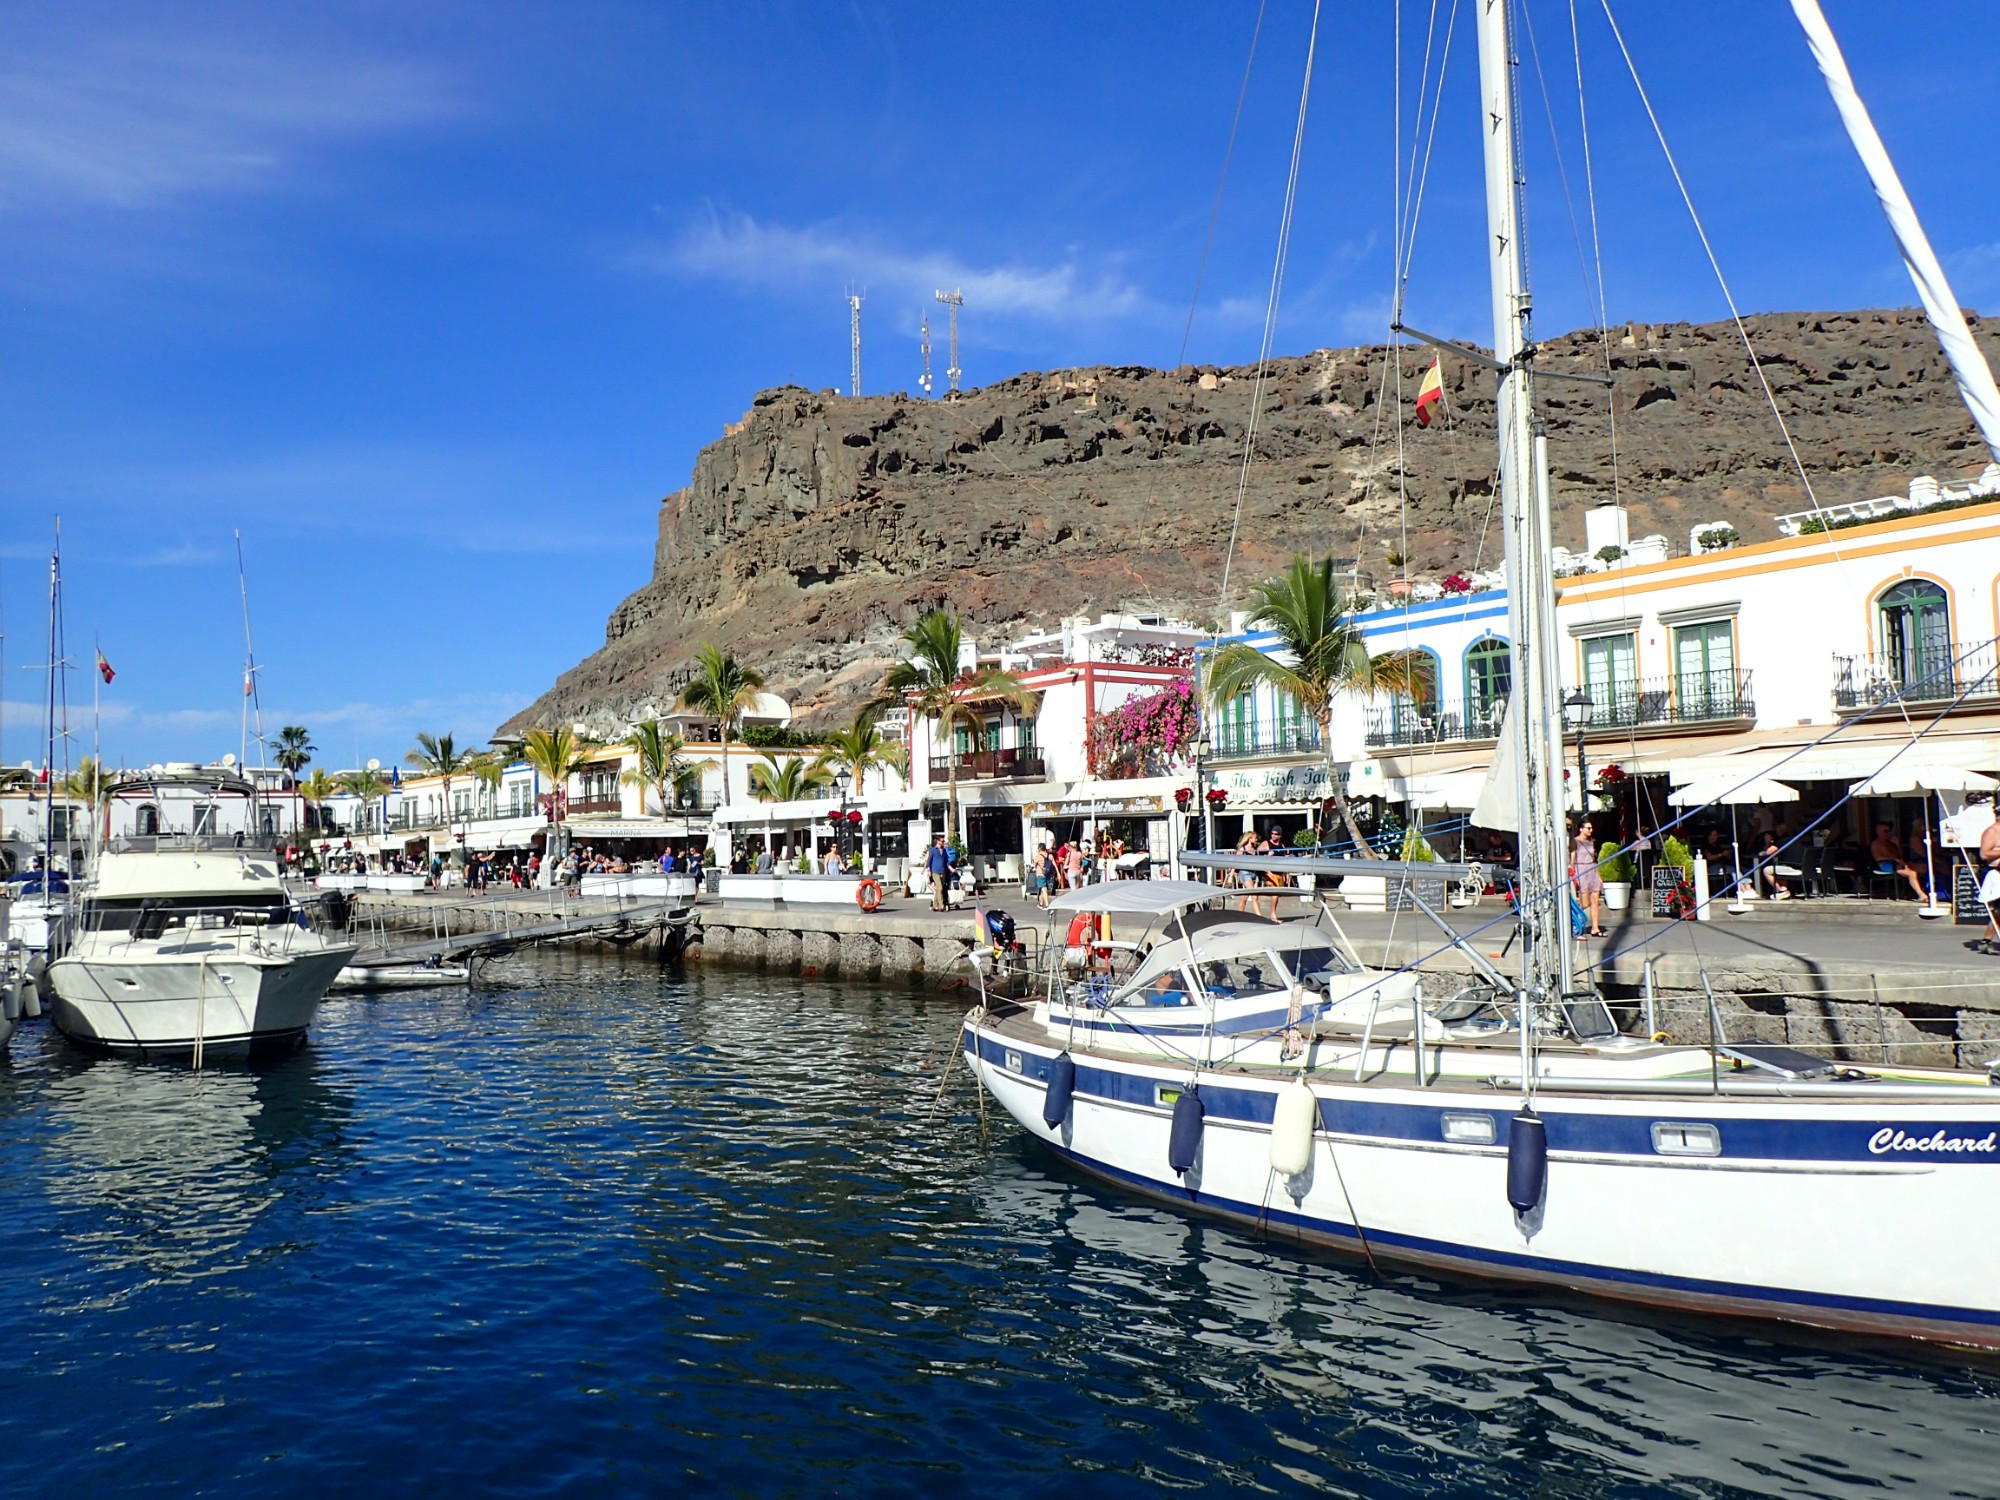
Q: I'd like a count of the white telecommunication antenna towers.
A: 3